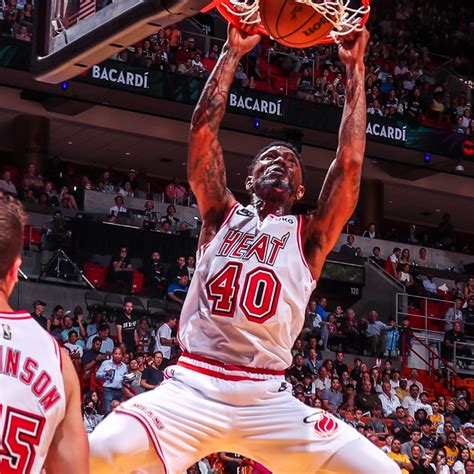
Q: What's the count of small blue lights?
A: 3